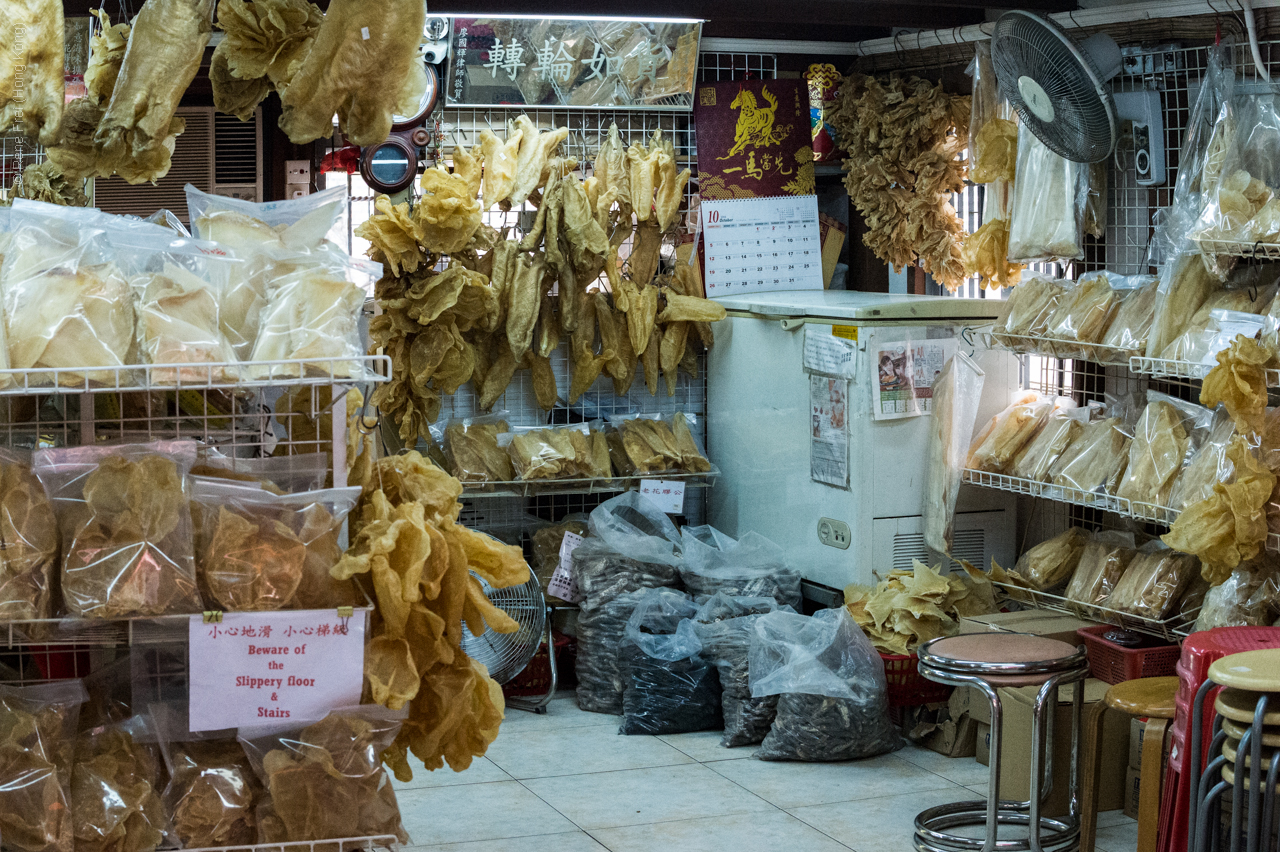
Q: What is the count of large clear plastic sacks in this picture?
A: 5